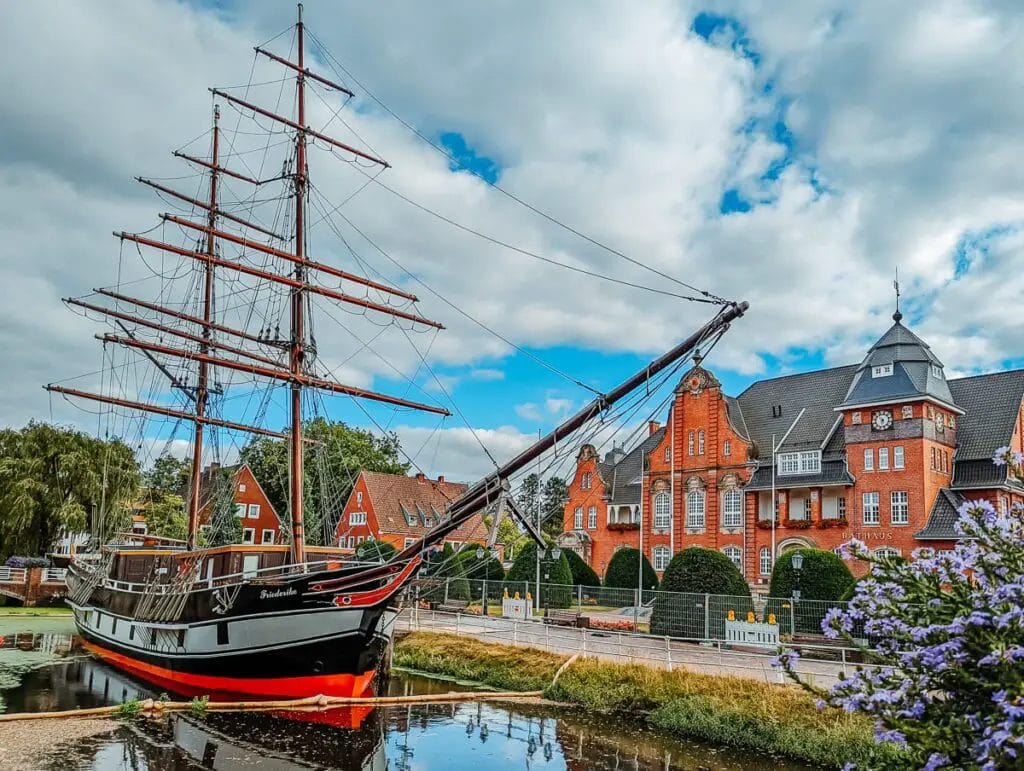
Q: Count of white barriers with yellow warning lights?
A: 2